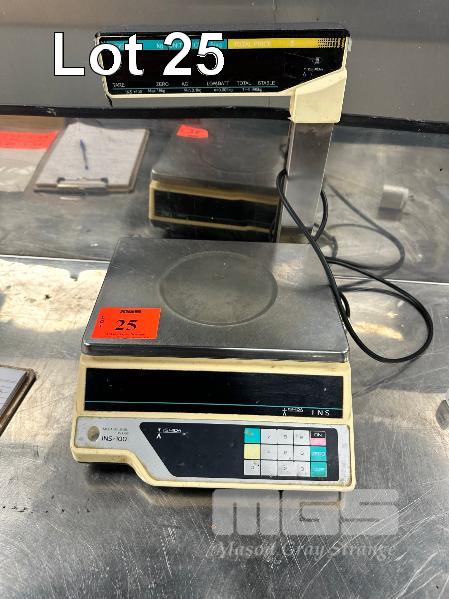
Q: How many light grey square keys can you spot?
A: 10